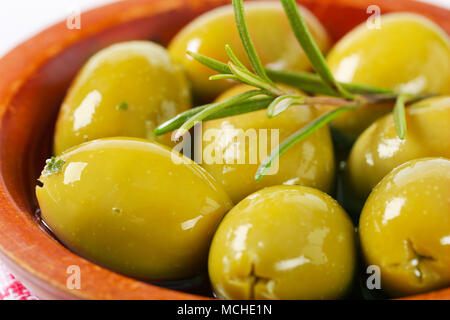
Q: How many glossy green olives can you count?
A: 8